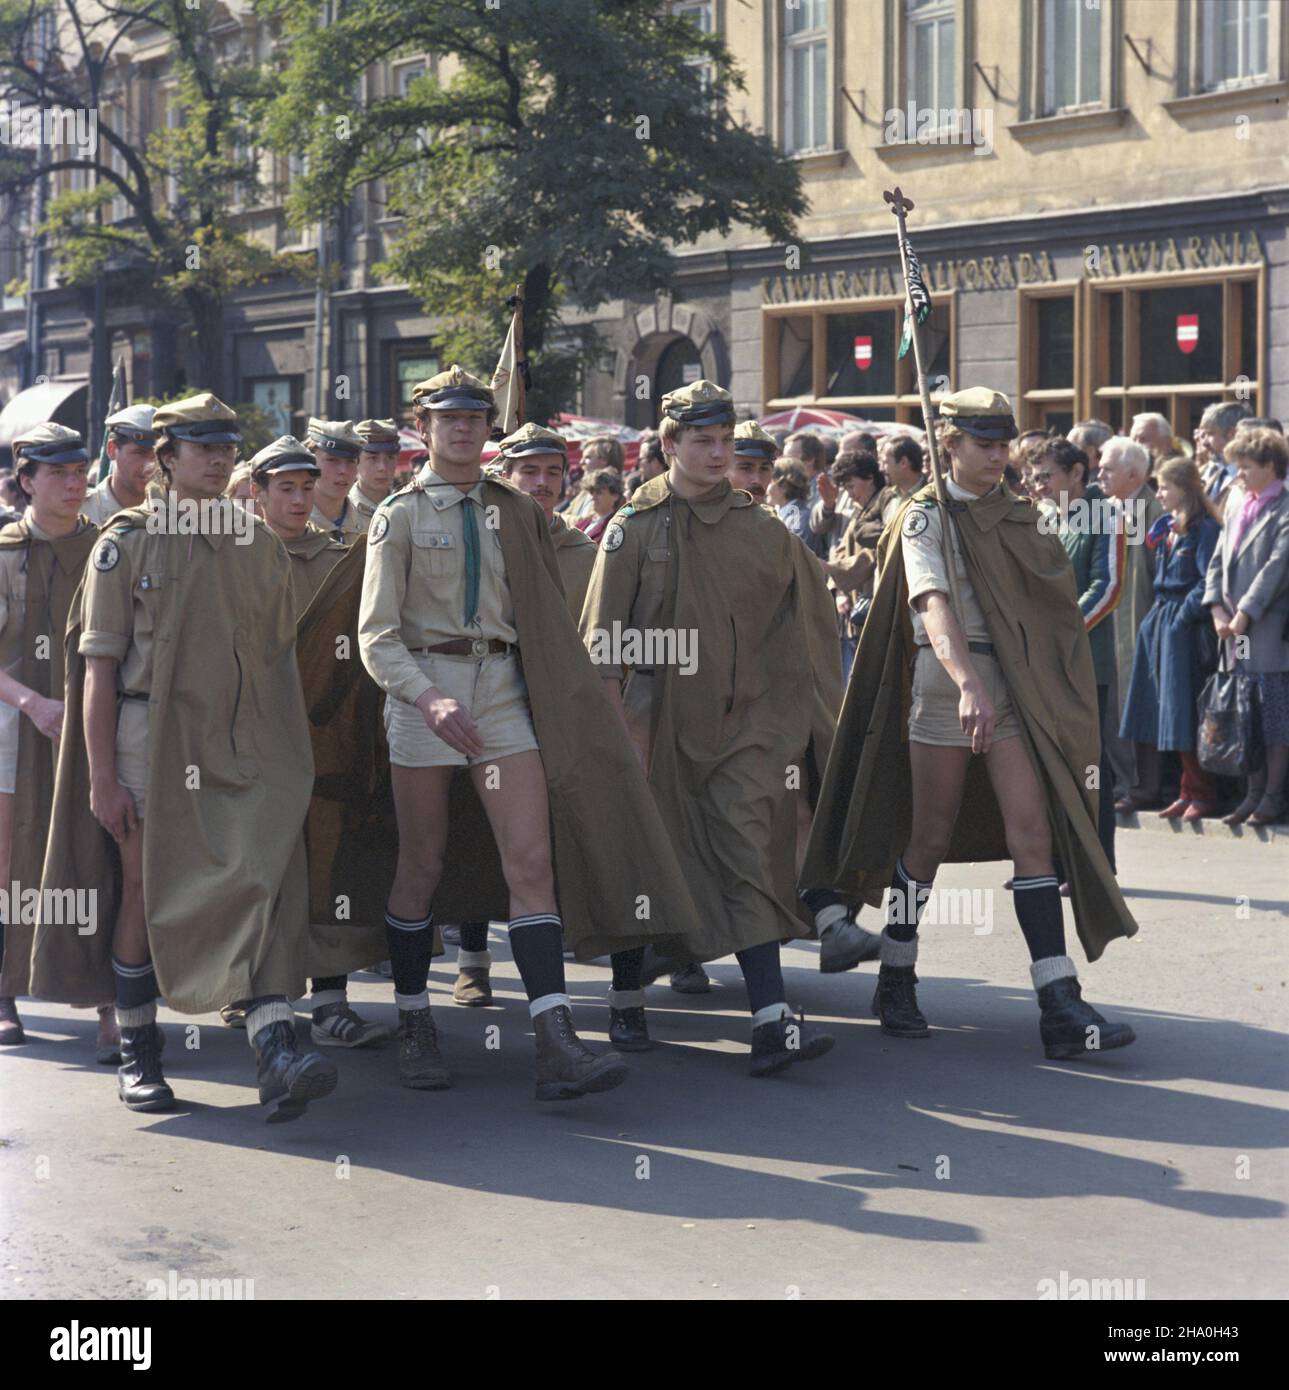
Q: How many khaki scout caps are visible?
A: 11